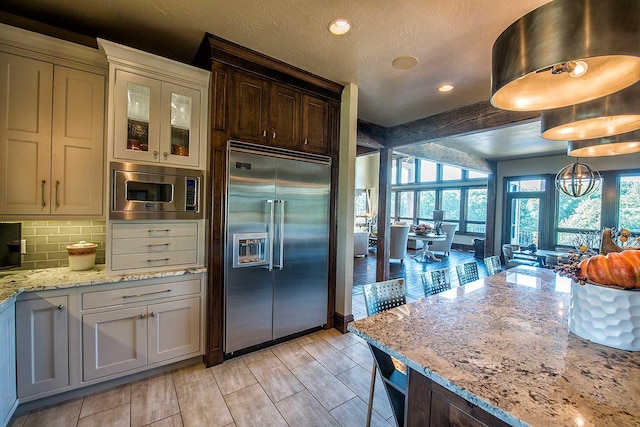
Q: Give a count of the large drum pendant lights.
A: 3